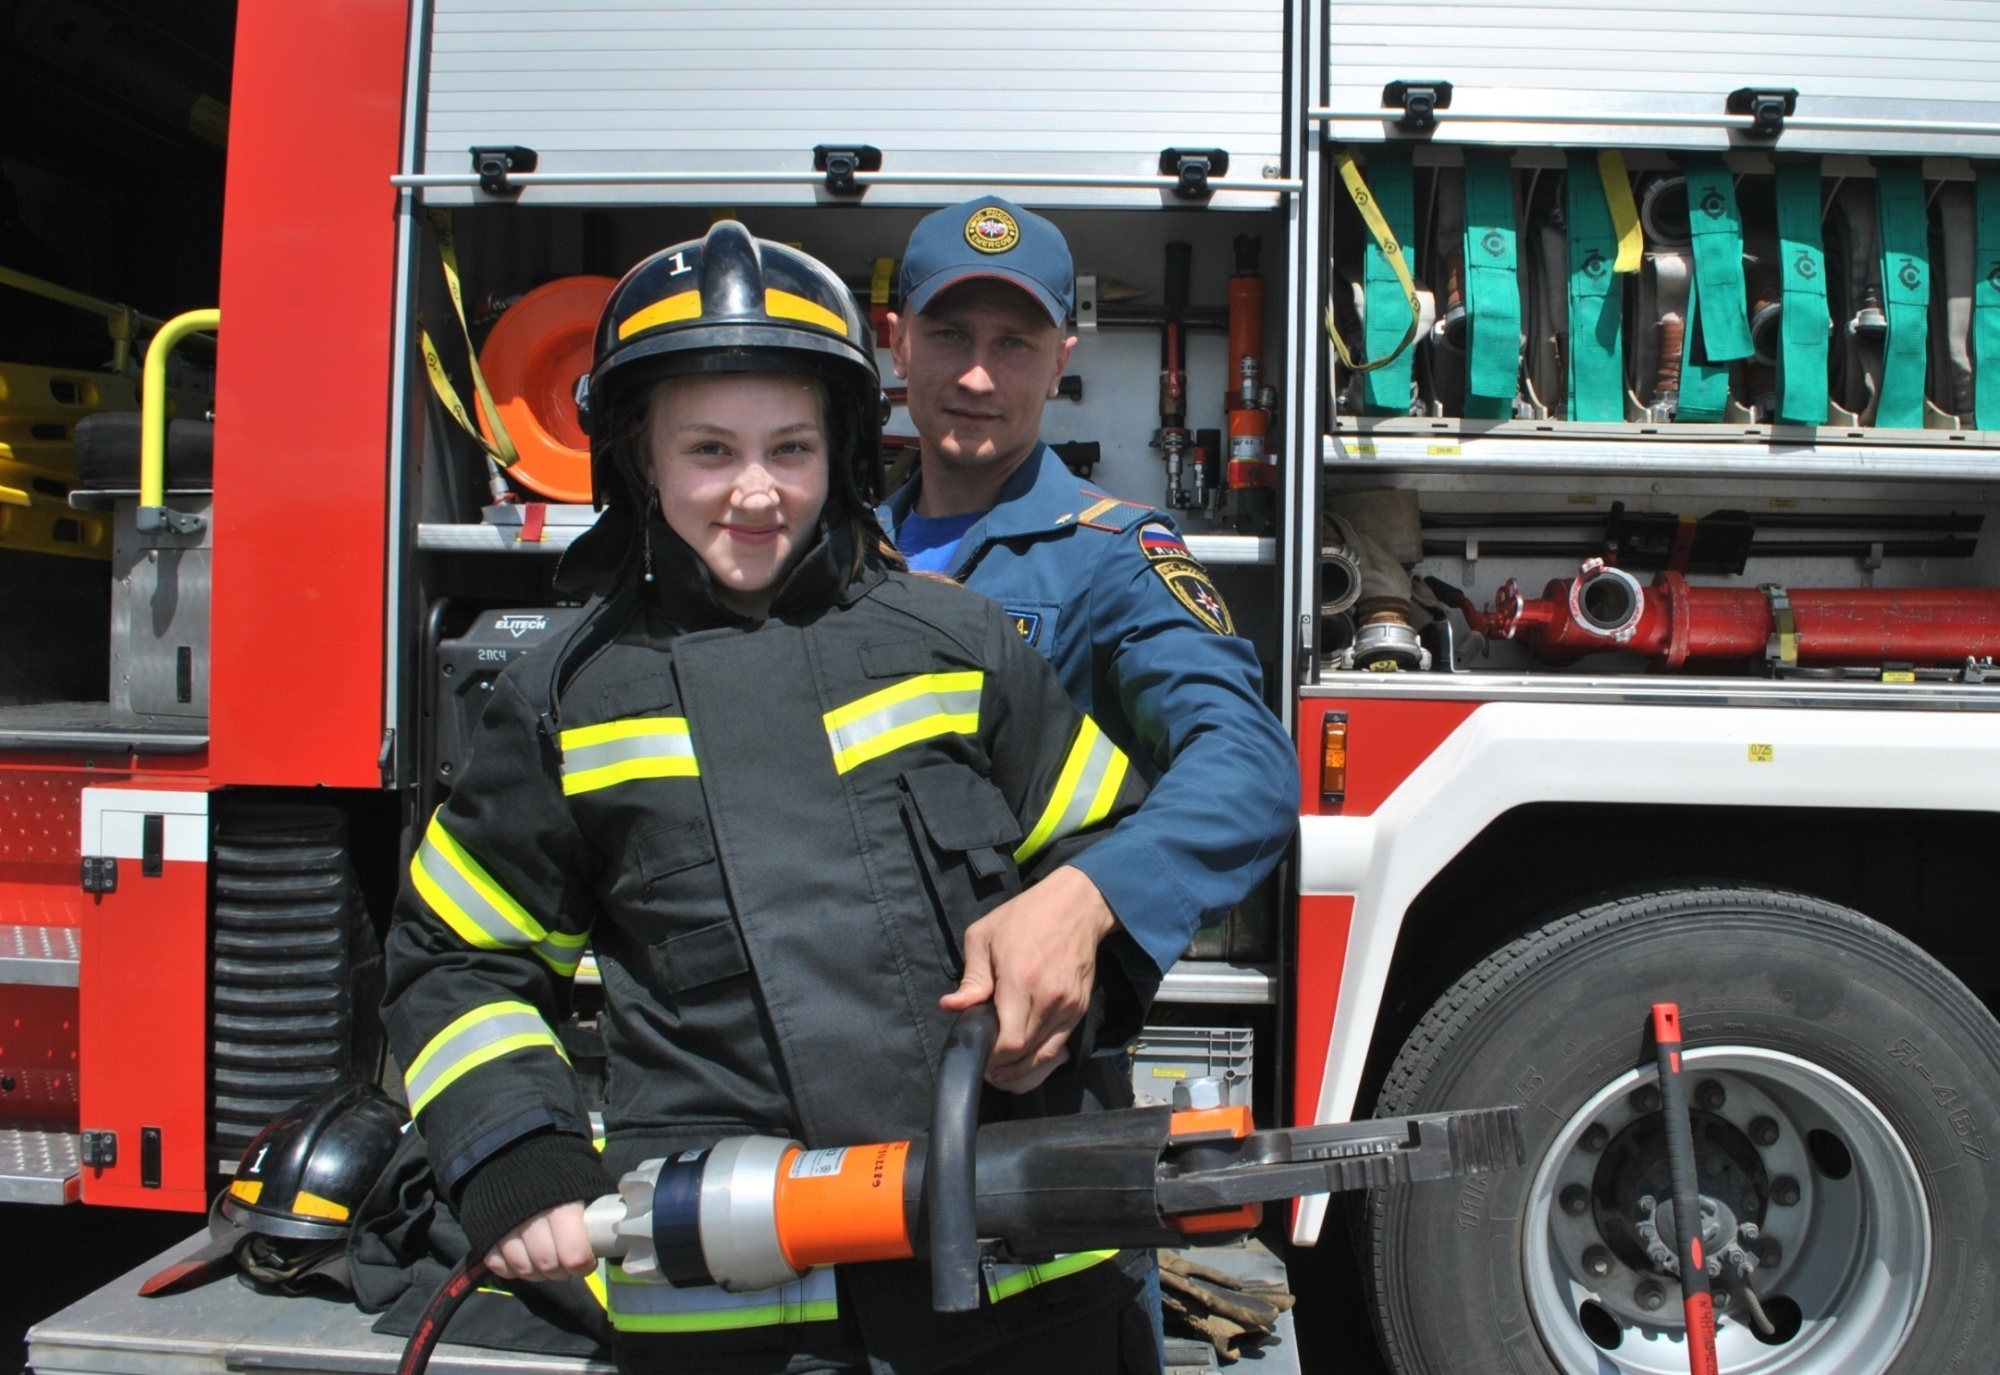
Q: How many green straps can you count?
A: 7